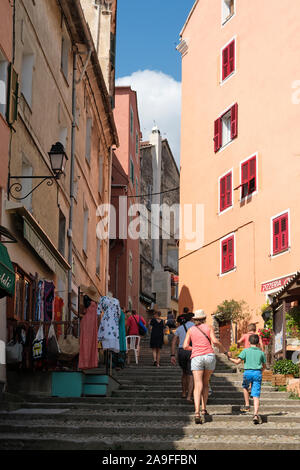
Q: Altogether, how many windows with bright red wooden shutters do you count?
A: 6